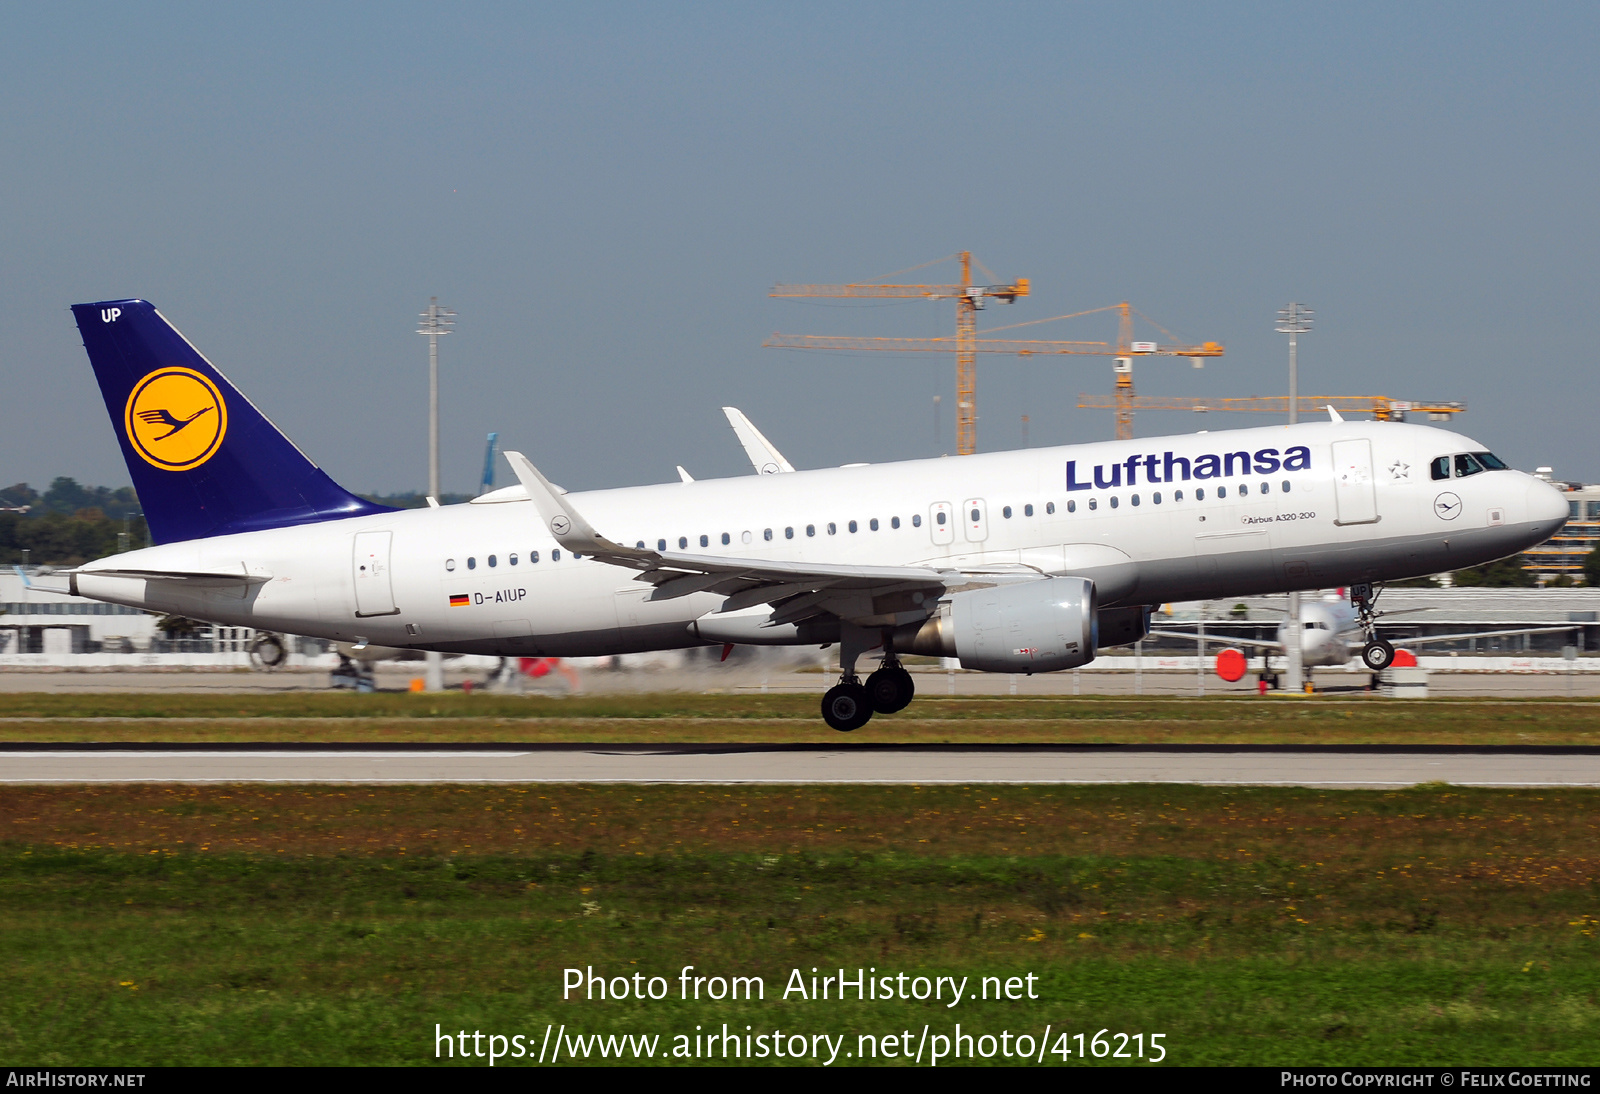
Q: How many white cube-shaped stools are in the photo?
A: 0